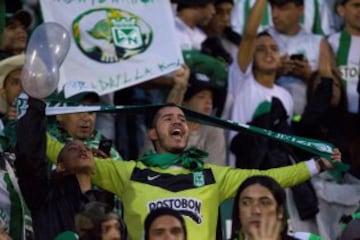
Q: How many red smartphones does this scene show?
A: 0